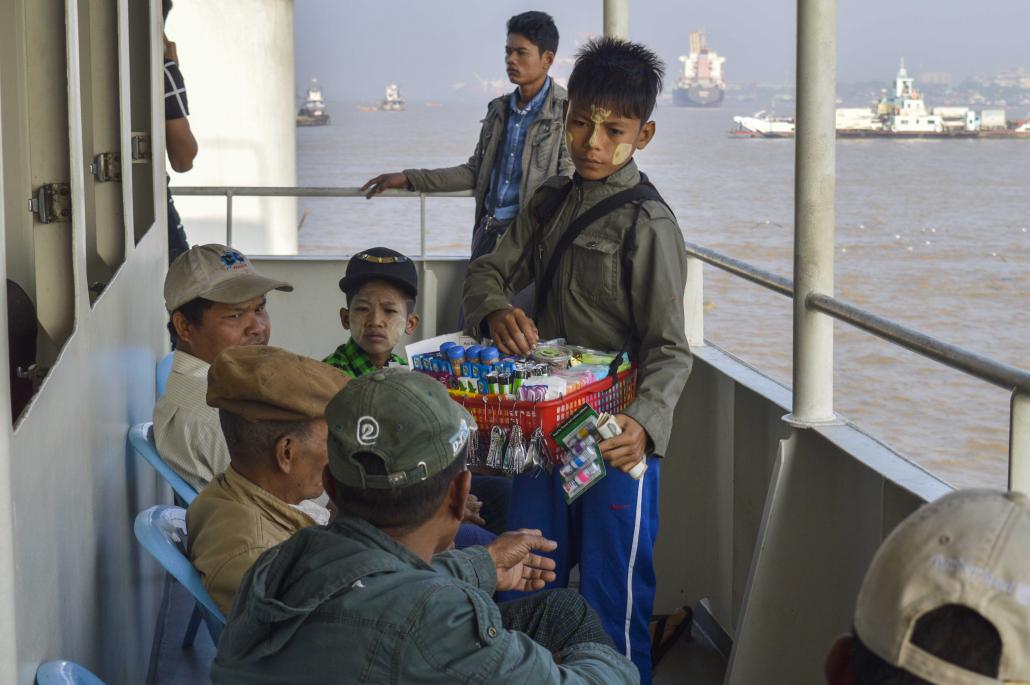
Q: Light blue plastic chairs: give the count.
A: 4